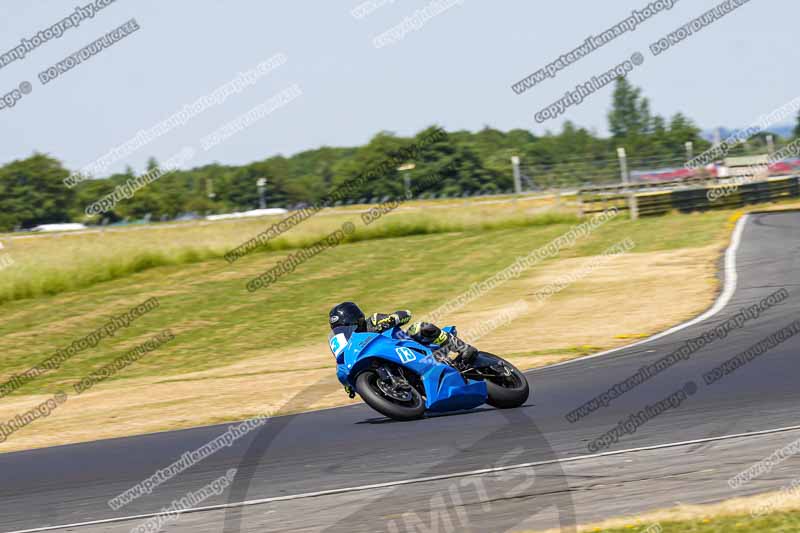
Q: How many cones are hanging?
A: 0